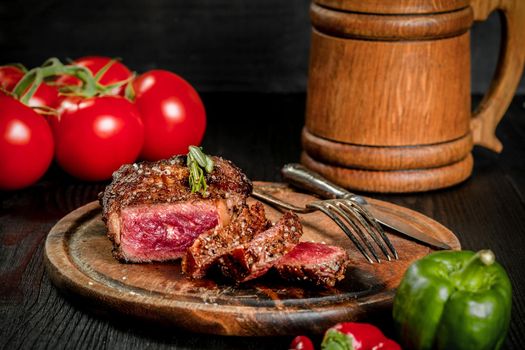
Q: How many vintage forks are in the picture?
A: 1